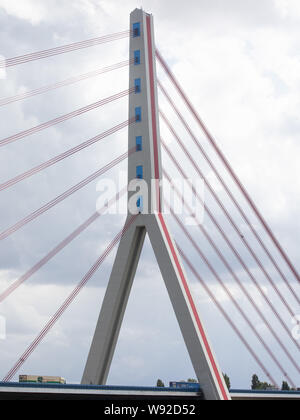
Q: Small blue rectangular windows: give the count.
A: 7